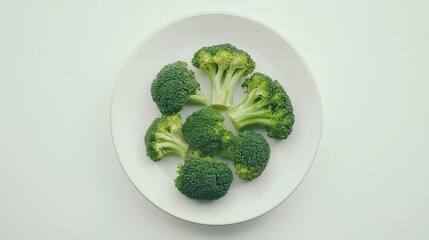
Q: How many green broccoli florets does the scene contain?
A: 7